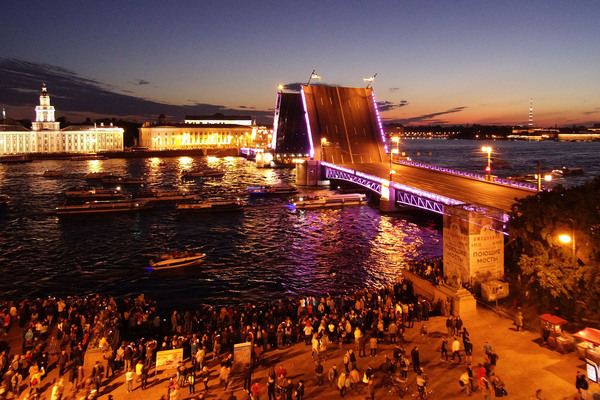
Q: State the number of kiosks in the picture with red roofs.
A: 2